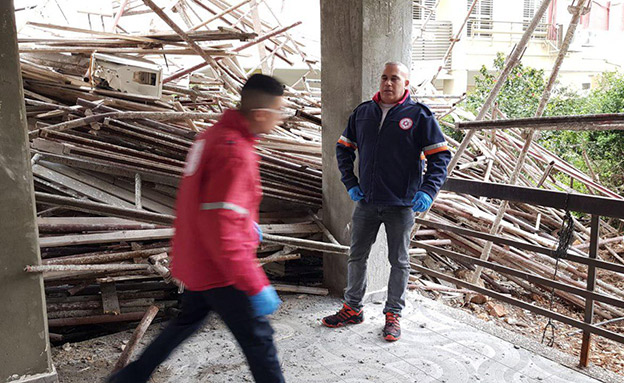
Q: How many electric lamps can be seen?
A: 0